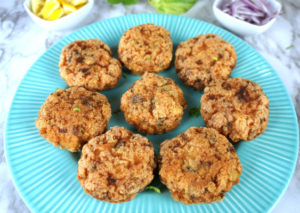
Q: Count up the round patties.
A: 8